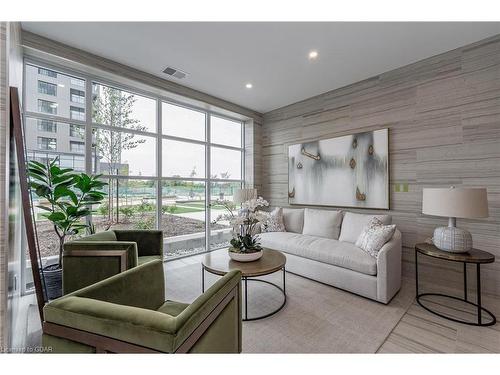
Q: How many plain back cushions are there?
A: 3